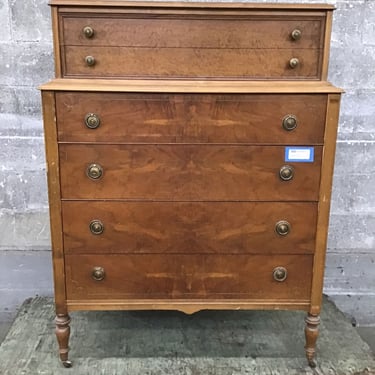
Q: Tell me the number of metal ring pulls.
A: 8